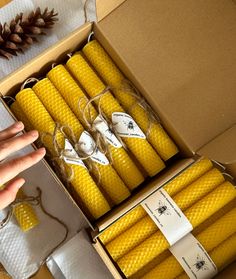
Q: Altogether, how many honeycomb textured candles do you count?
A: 12